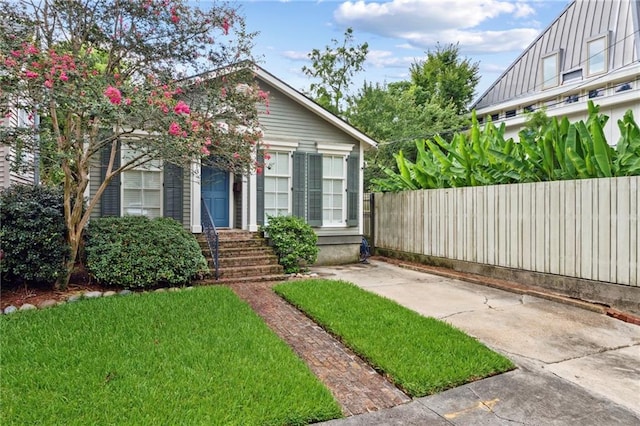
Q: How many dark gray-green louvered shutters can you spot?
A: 6